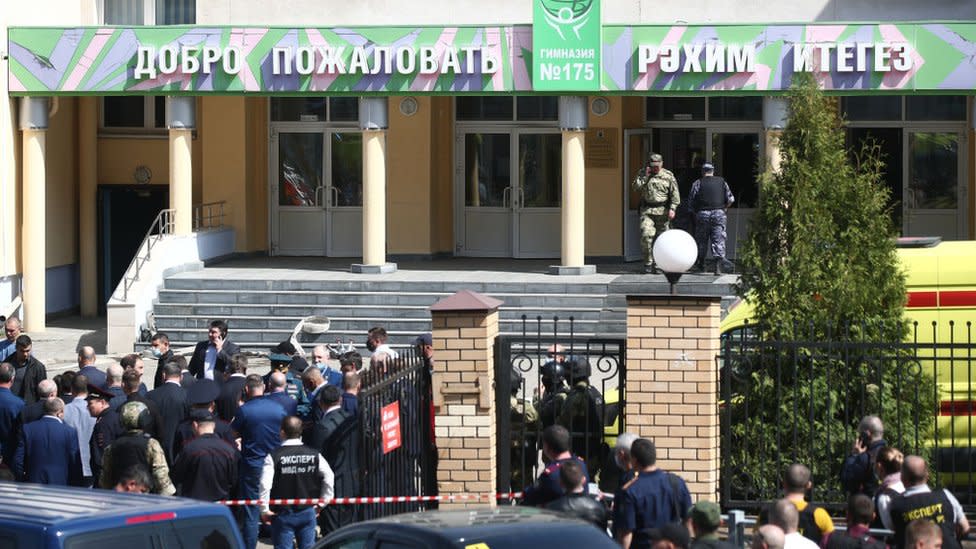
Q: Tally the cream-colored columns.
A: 5